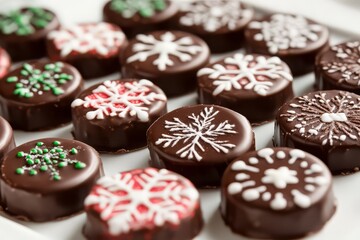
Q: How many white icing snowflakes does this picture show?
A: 11